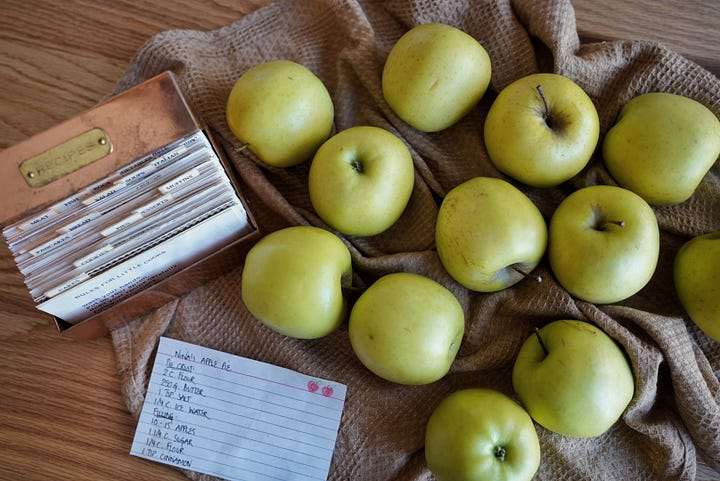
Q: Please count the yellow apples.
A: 12